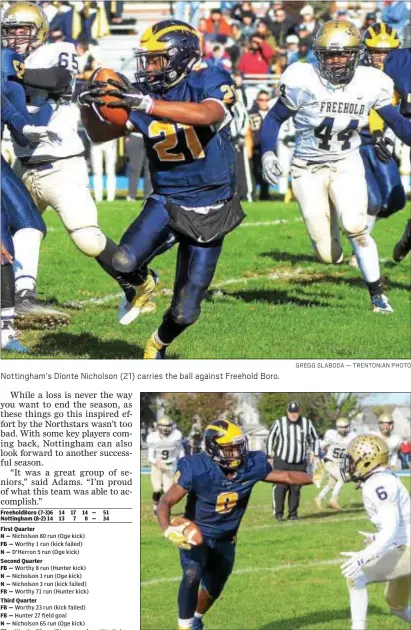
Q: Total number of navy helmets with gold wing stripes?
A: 3